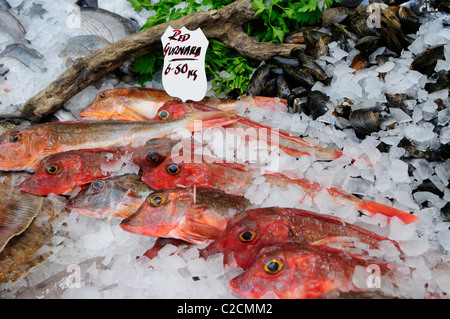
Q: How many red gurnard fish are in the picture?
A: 10